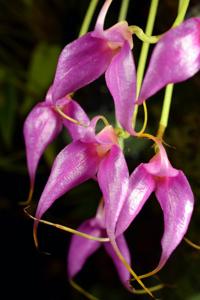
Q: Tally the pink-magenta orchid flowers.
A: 6